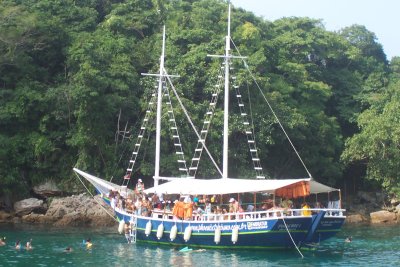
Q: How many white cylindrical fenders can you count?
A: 7